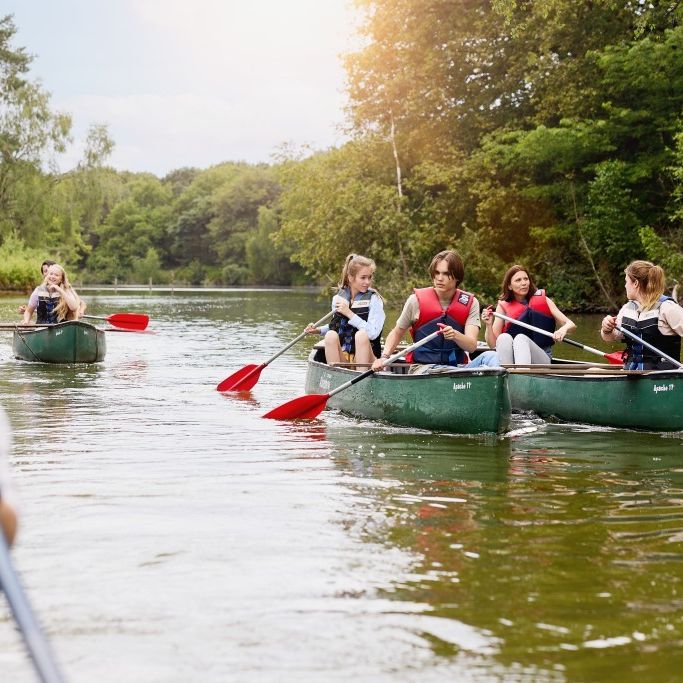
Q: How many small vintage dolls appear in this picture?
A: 0